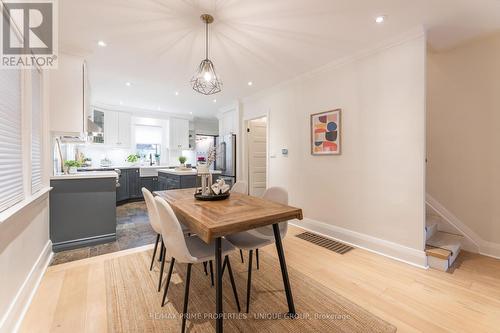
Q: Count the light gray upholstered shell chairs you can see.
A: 4